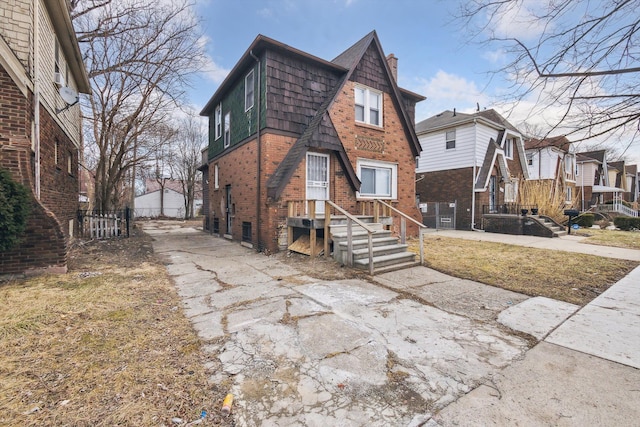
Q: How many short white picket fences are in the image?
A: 1